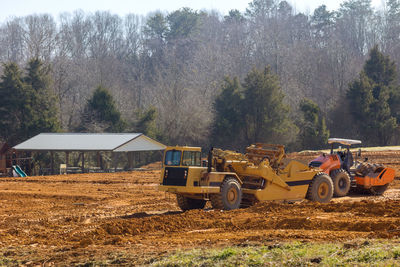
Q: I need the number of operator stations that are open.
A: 1